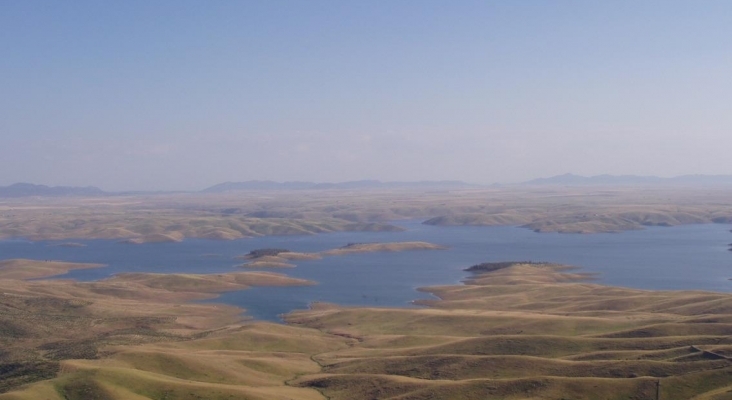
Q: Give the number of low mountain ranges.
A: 3